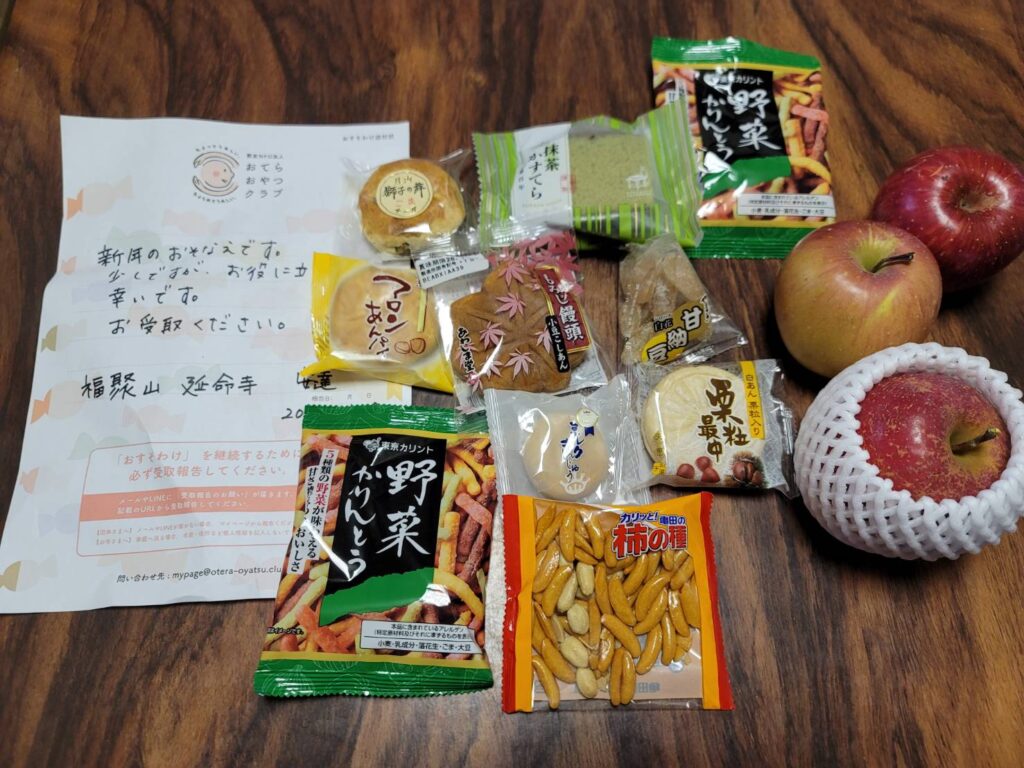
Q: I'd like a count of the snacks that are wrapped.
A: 10